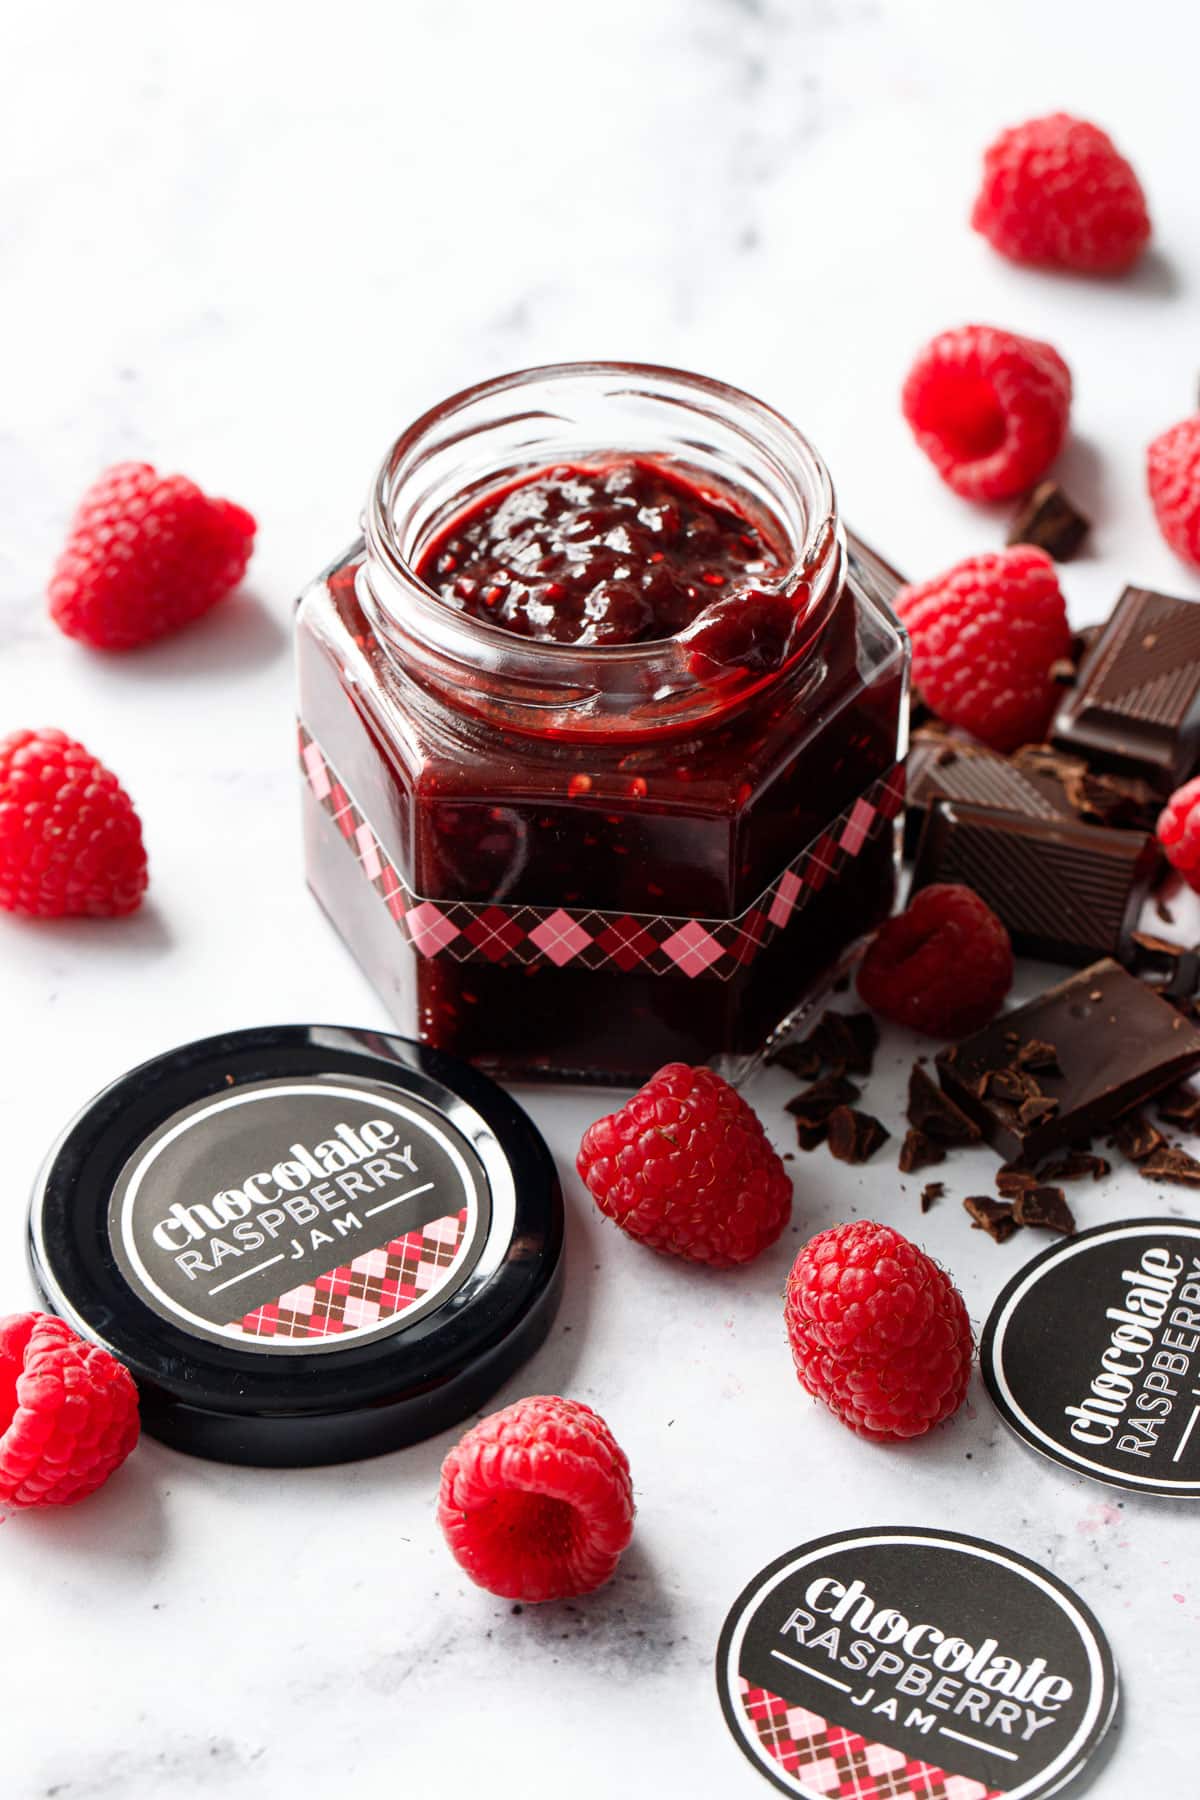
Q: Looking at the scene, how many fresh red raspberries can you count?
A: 12